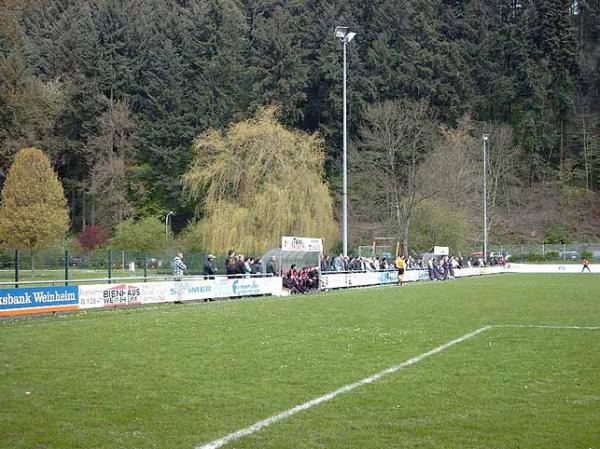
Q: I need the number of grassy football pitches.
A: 1